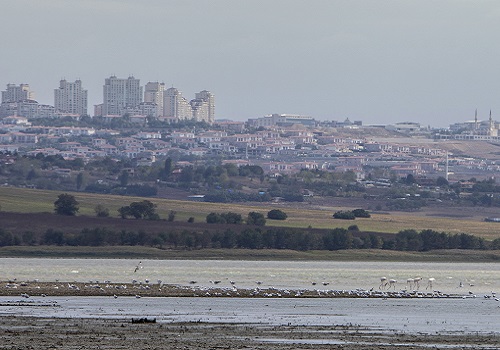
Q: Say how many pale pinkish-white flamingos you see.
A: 5